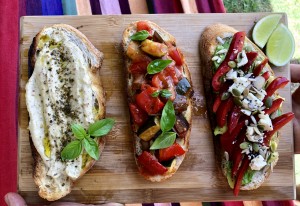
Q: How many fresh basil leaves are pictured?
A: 10